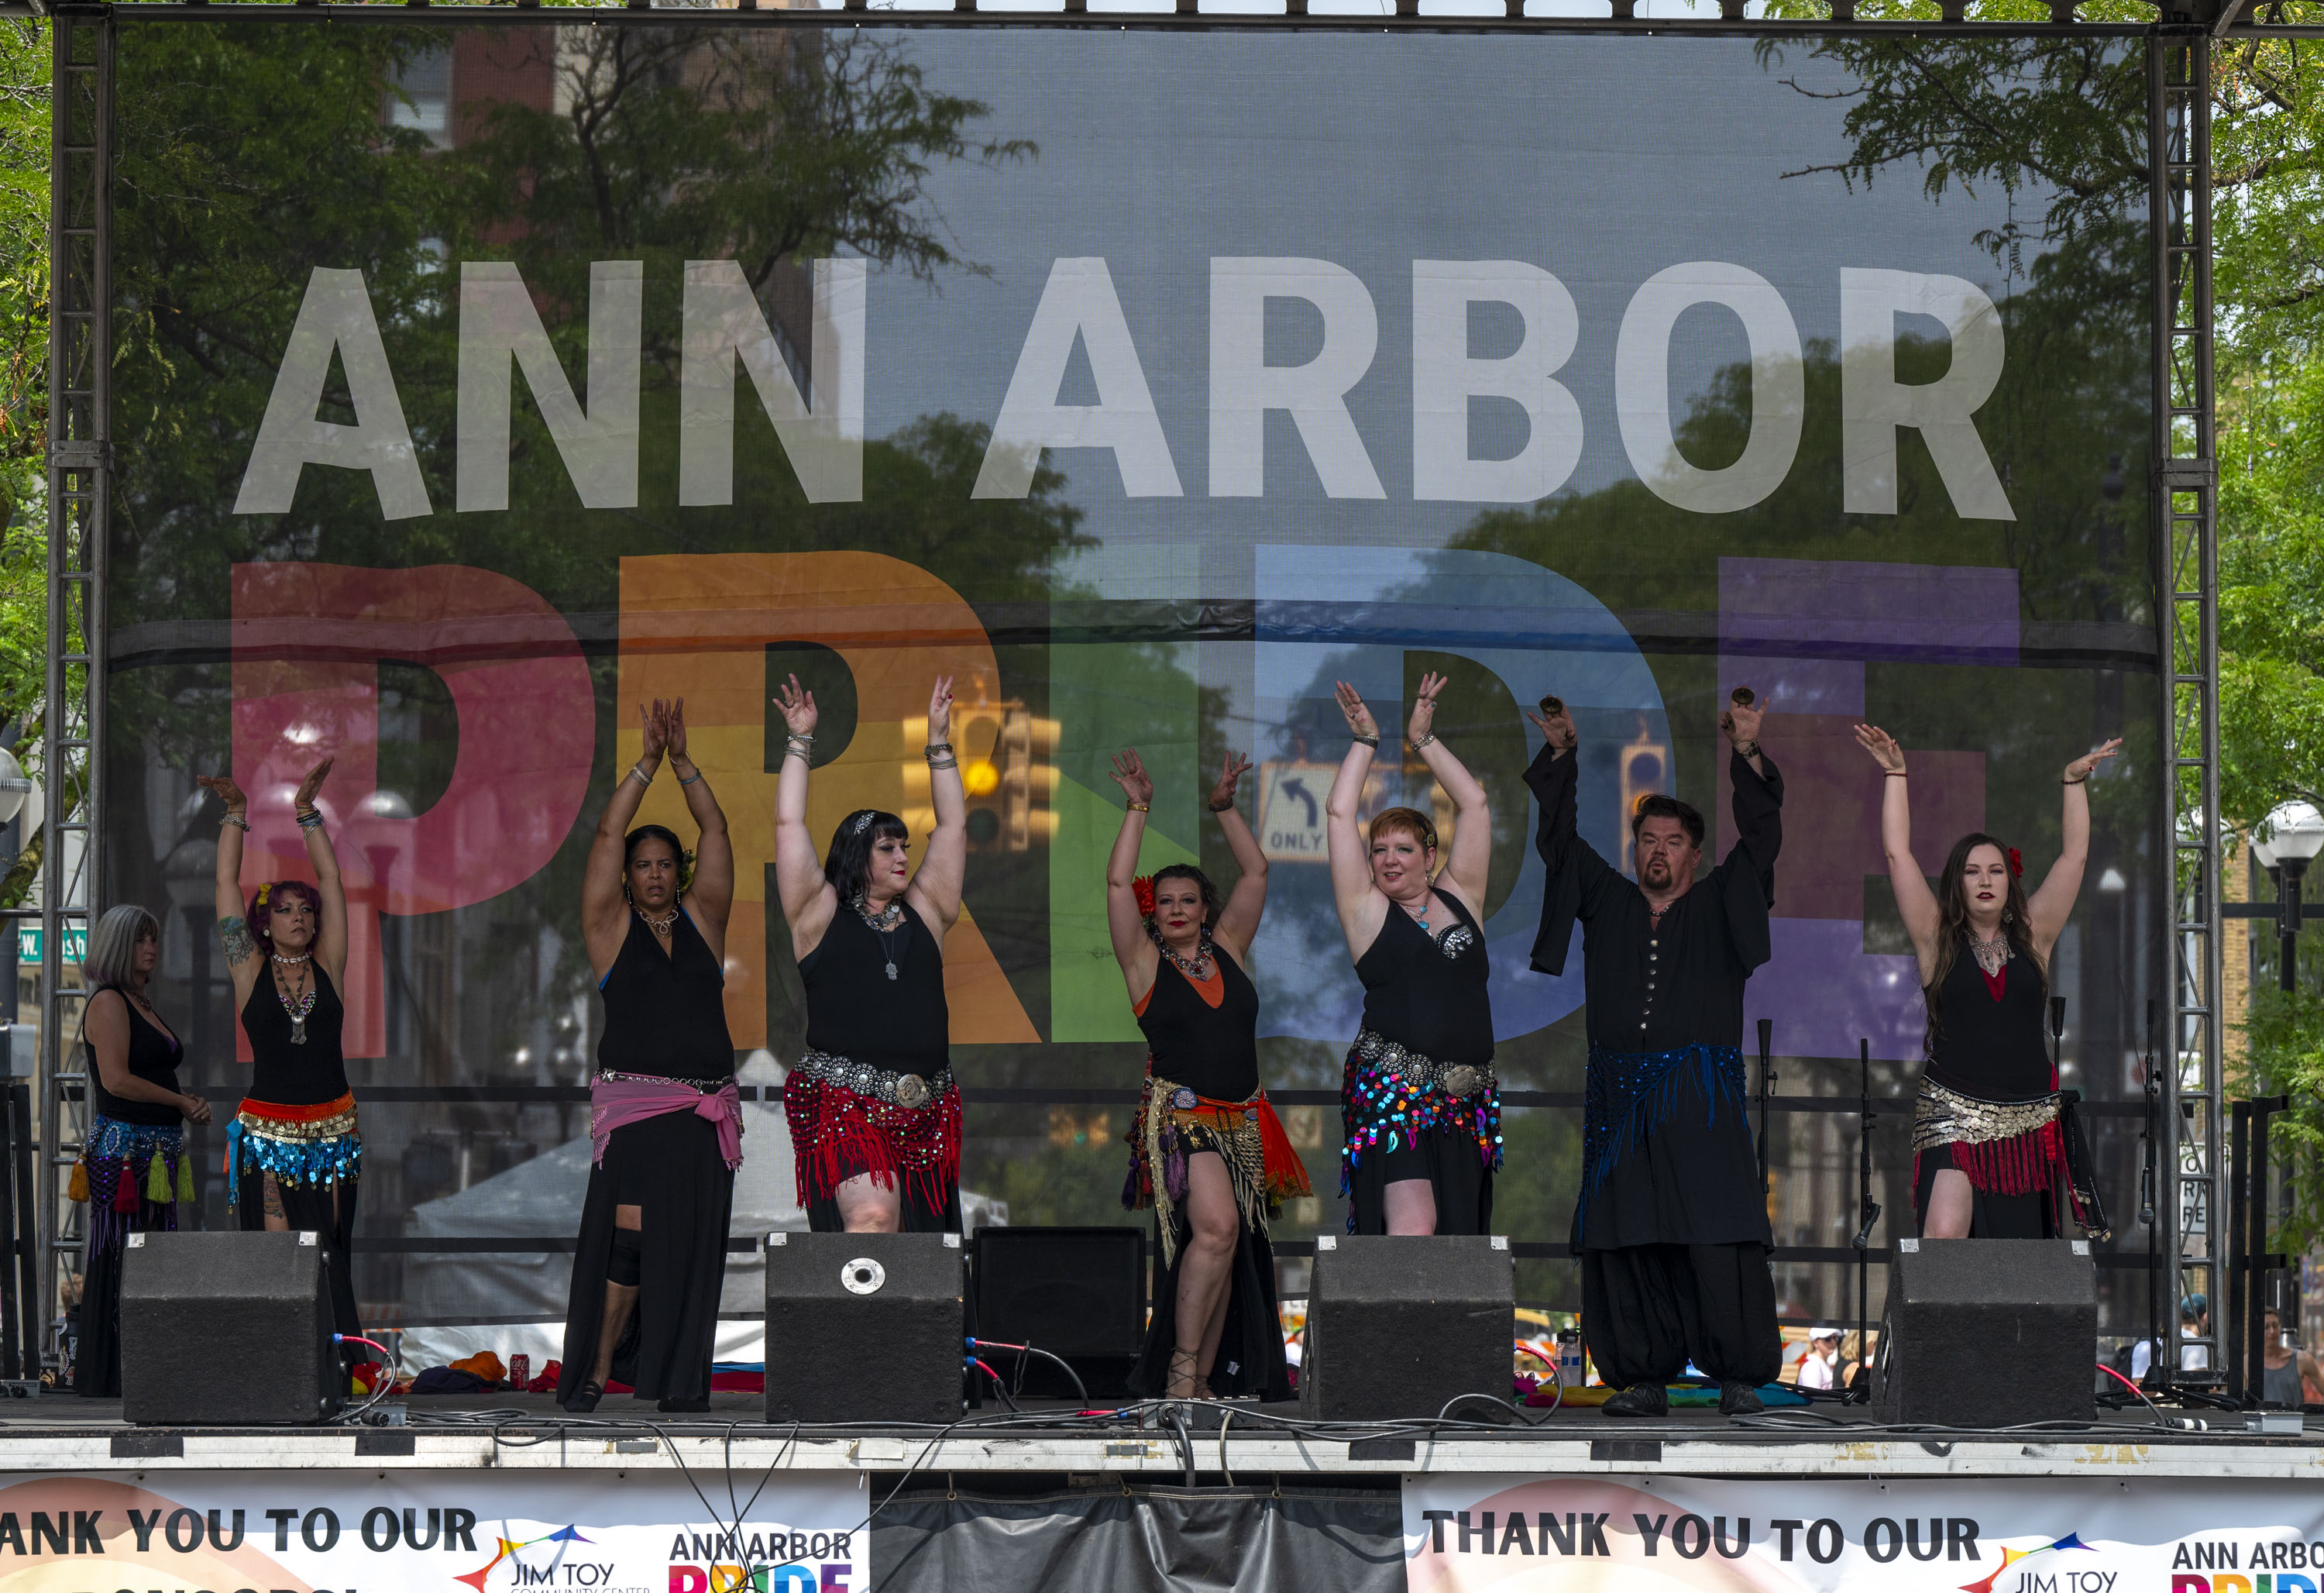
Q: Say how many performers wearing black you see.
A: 8